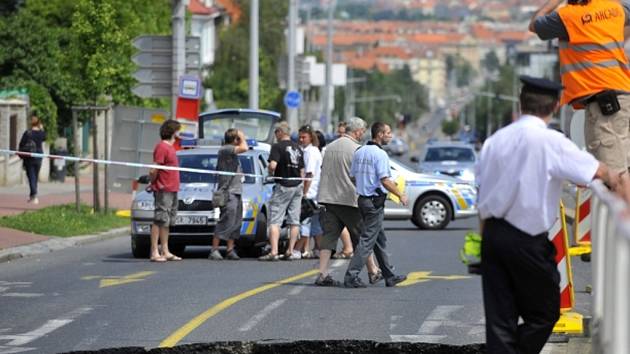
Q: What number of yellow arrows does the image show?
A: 2